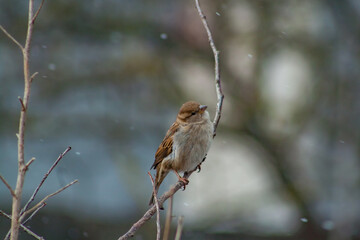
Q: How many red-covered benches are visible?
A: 0